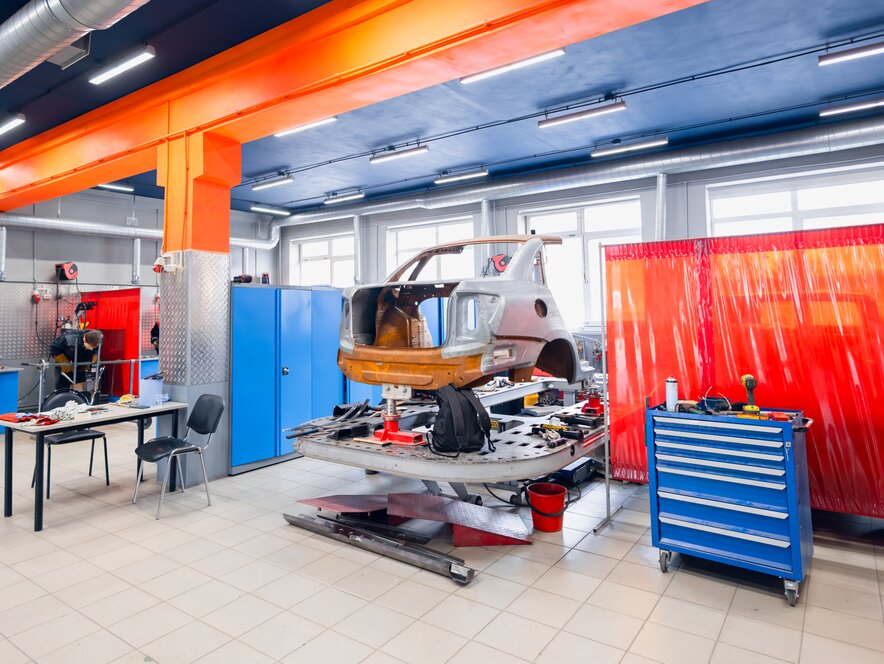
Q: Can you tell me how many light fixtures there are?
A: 14